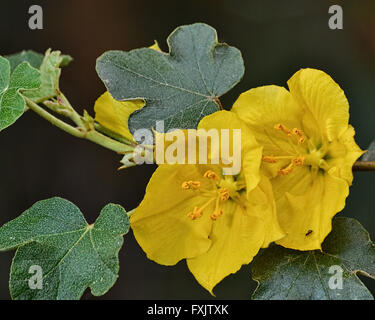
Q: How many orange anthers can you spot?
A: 10